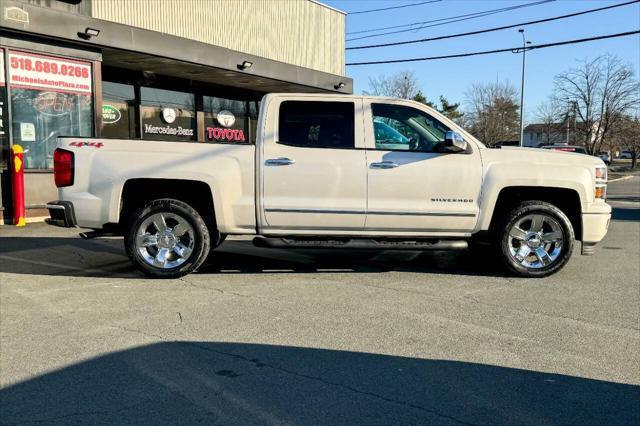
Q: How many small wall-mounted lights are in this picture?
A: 3